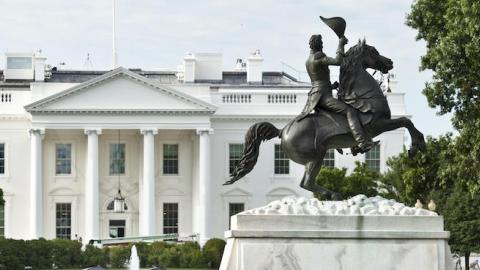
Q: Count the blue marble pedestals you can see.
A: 0